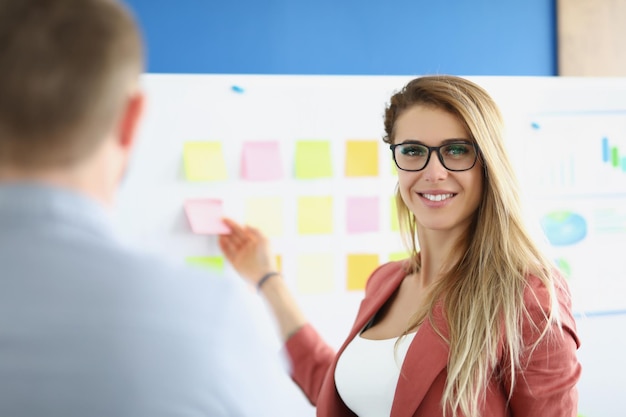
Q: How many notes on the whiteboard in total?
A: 15